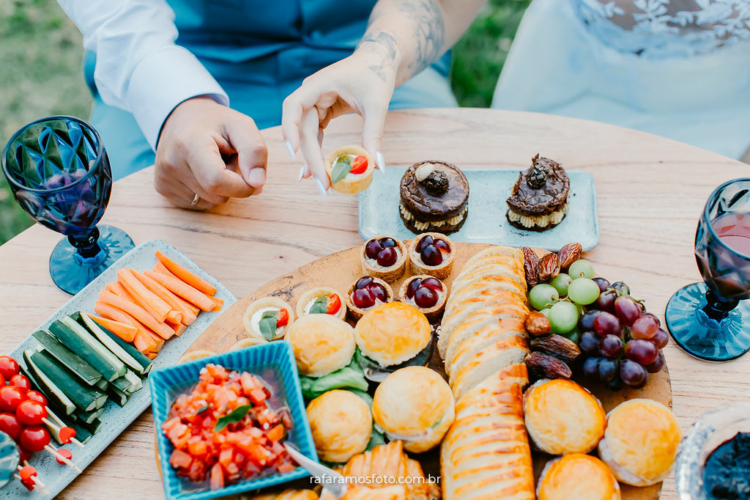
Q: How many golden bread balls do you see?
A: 7